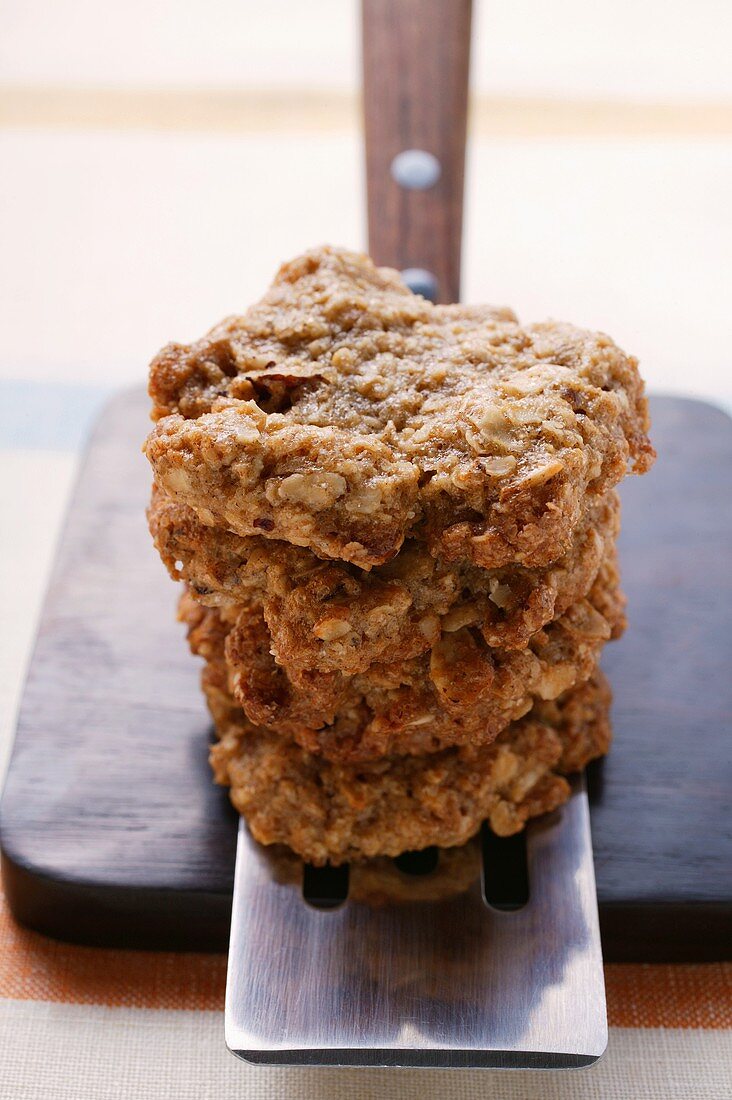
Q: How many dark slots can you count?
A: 3